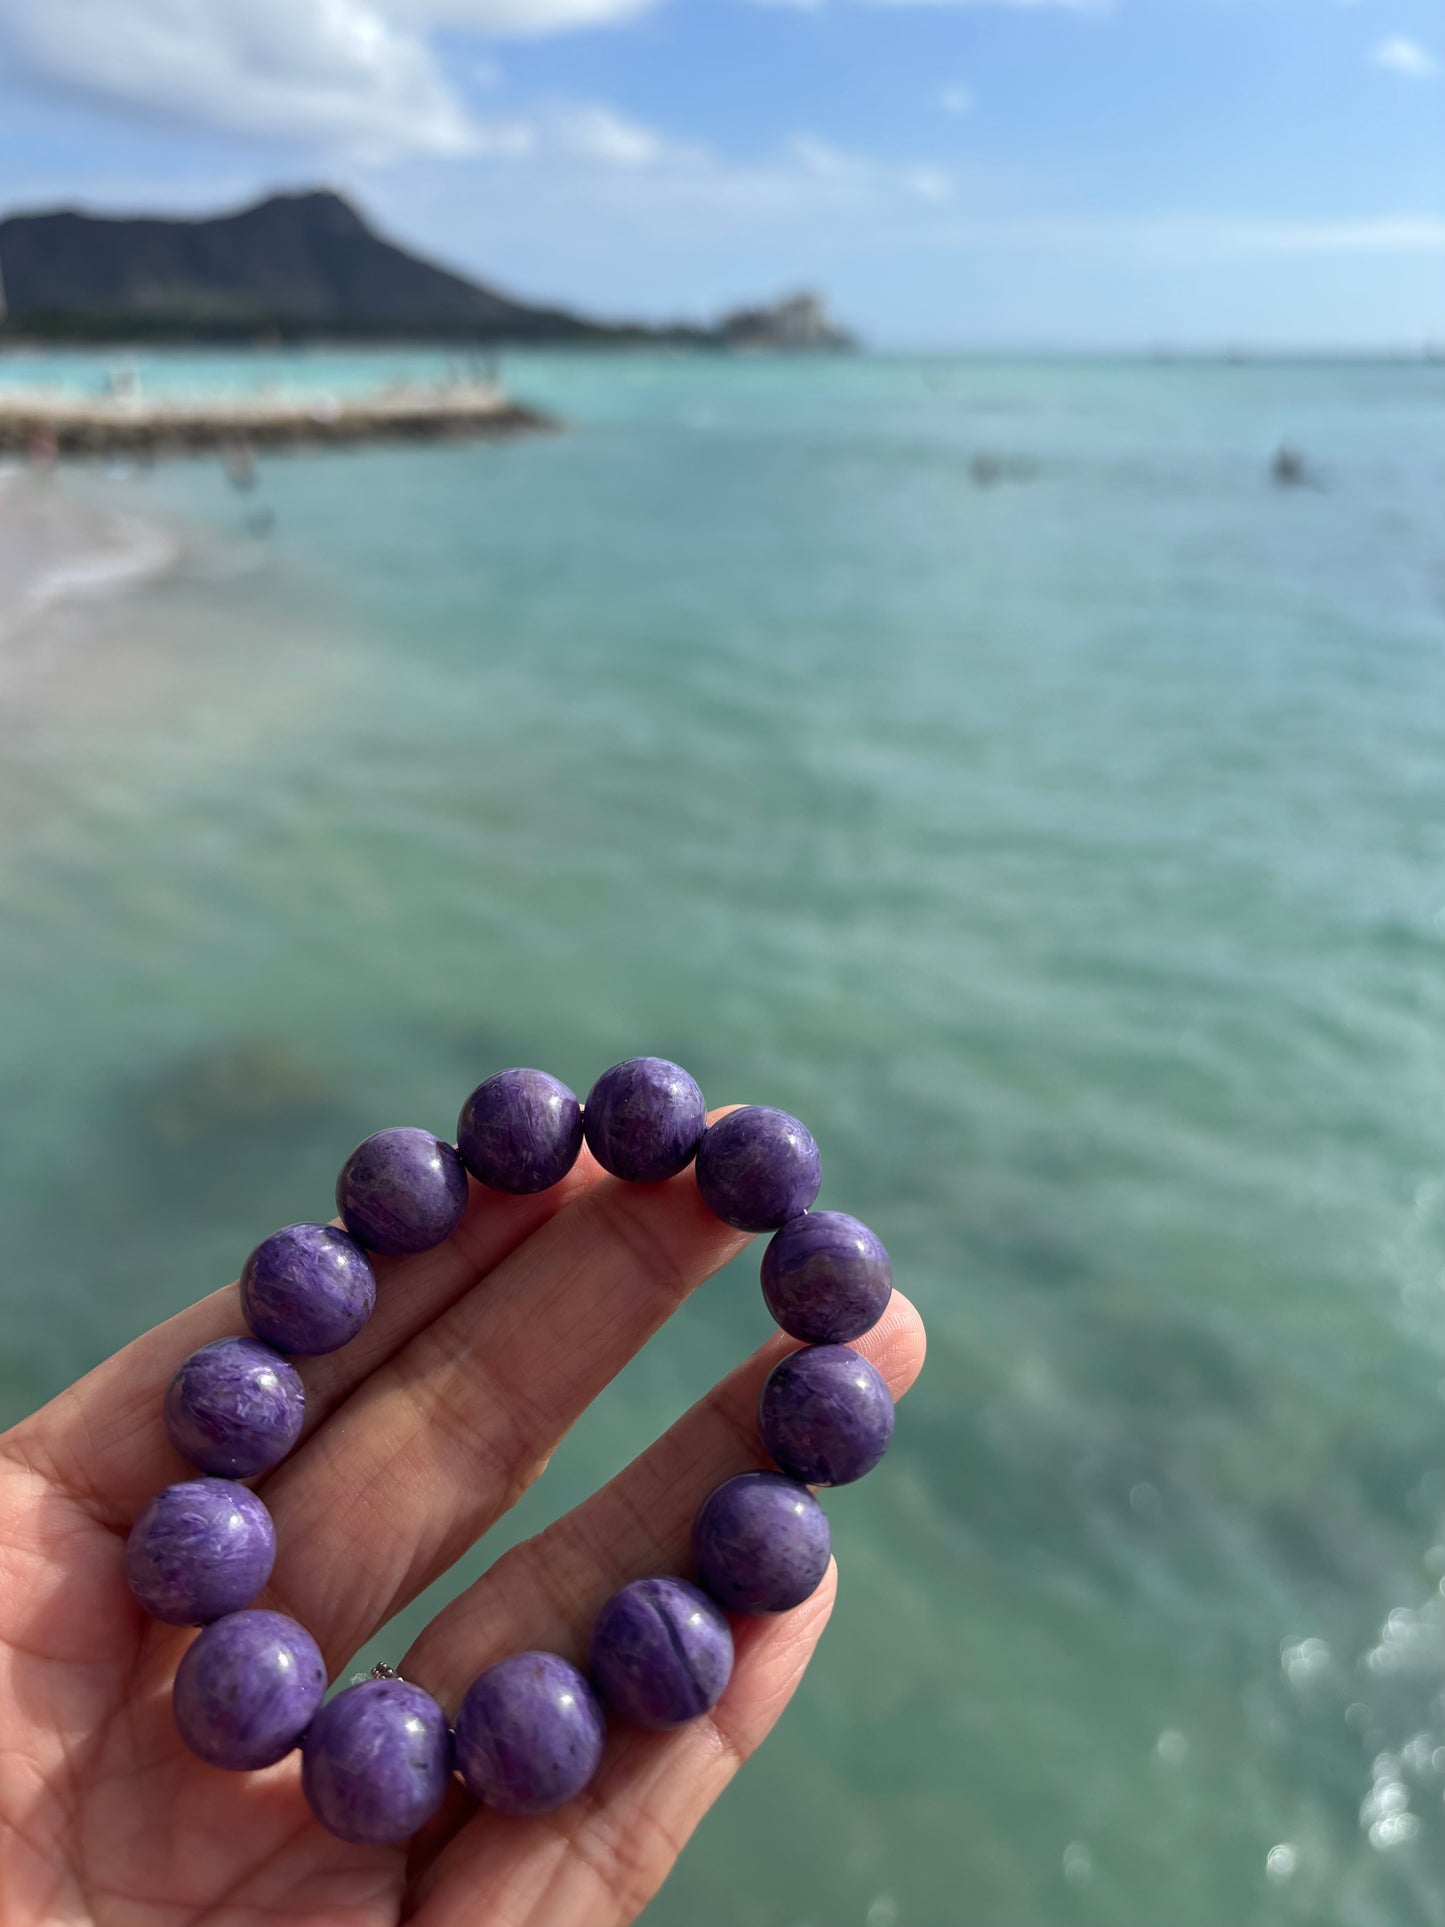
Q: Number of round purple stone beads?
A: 14